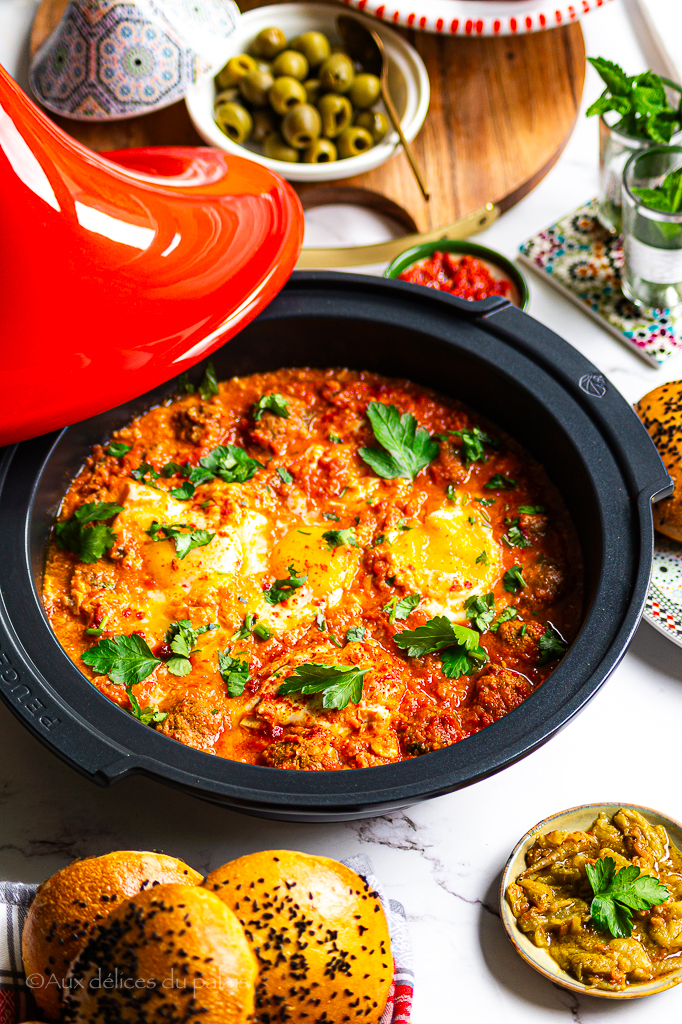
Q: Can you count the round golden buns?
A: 4